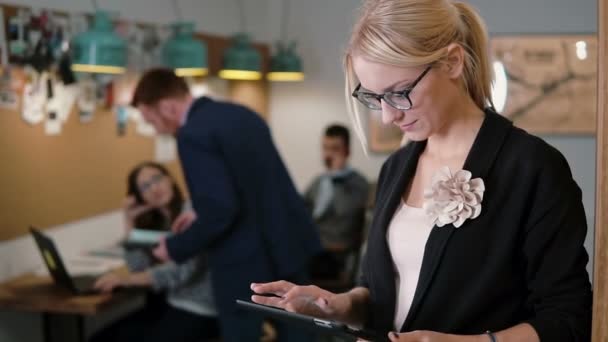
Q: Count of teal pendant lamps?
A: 4